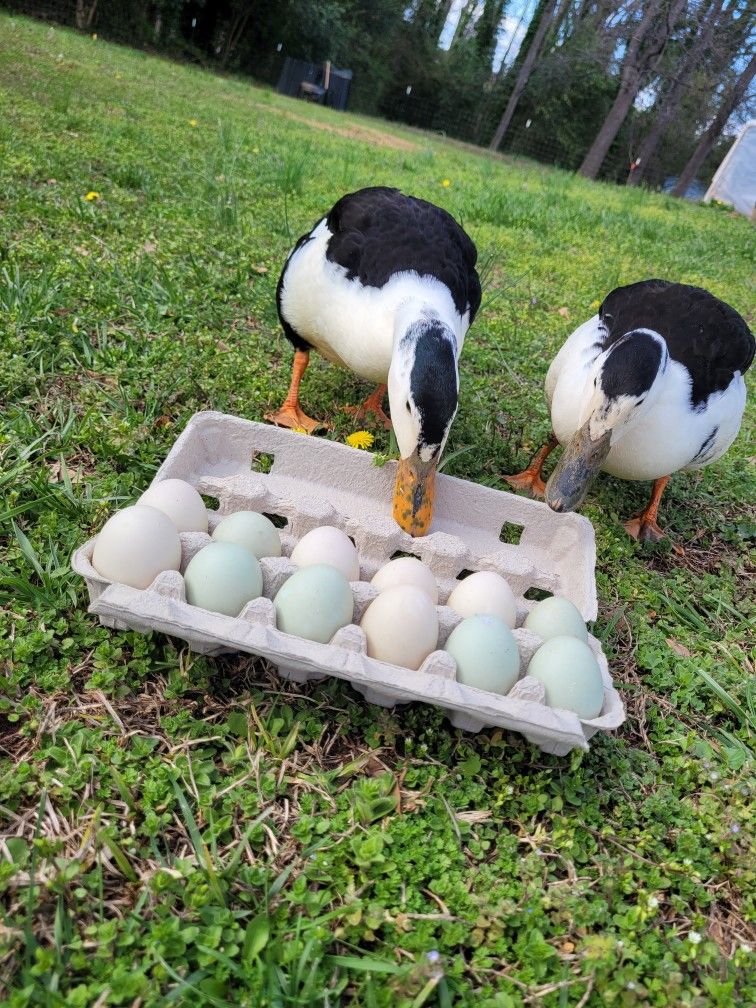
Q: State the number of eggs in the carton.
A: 12